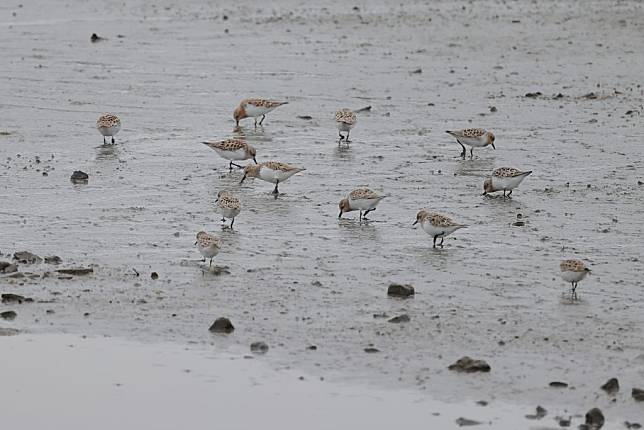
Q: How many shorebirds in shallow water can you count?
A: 12